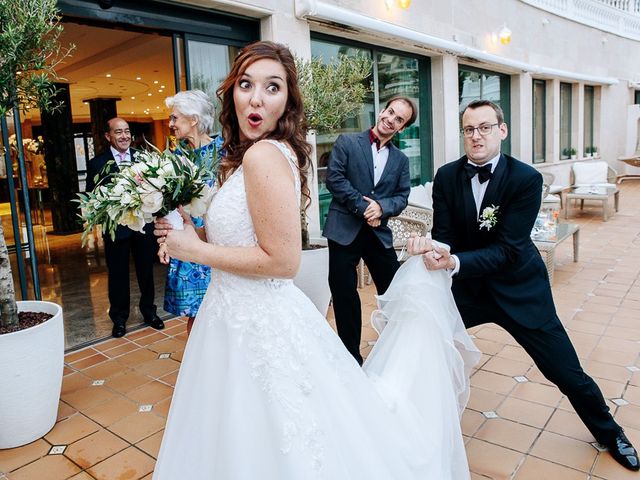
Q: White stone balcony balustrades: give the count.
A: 1